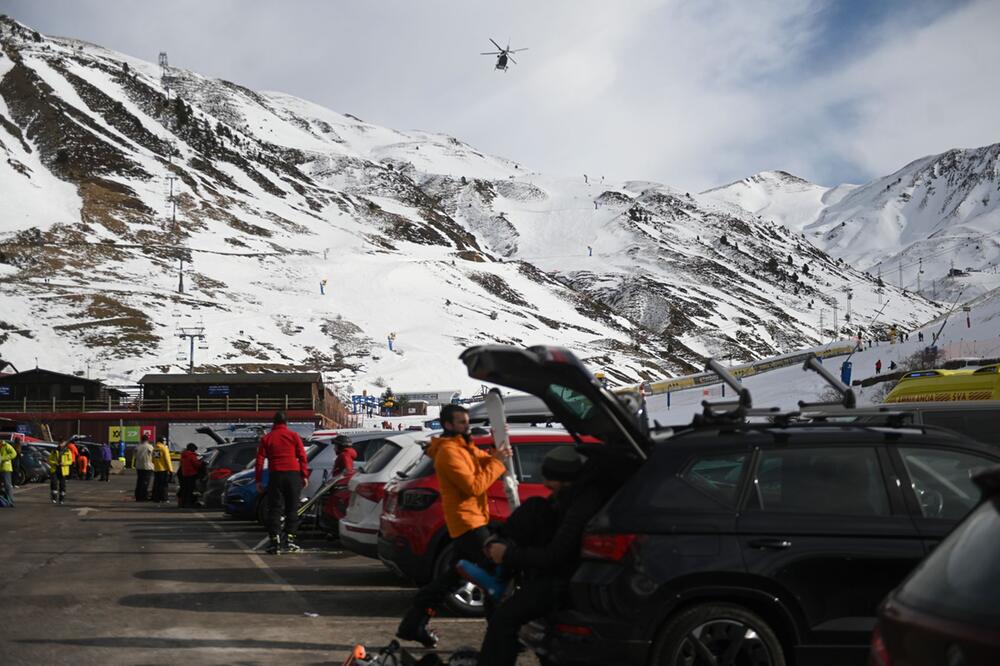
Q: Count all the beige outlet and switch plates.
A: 0